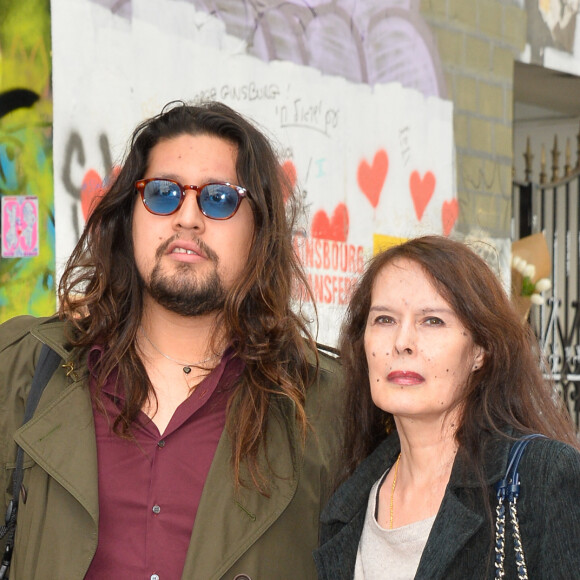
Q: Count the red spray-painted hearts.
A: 6